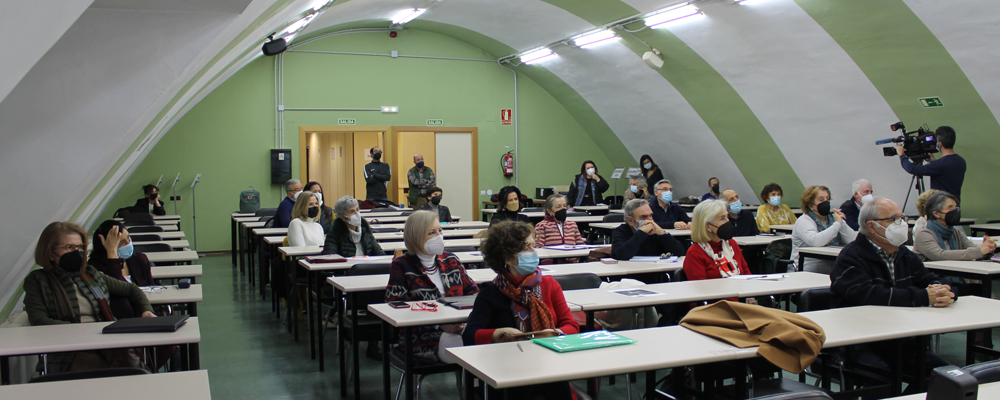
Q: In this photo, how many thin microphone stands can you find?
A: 3